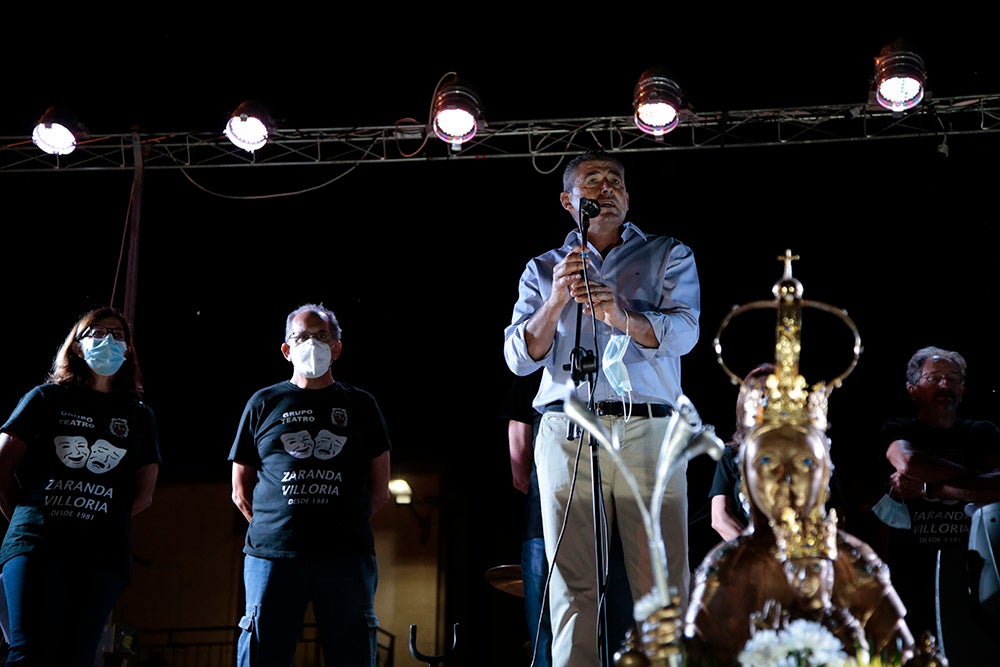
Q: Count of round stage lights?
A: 5